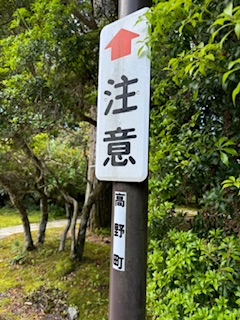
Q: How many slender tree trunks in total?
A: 5